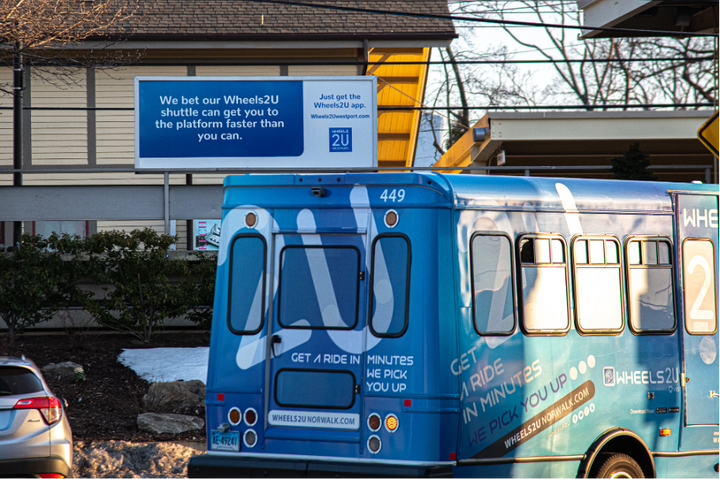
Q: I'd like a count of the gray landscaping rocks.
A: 3